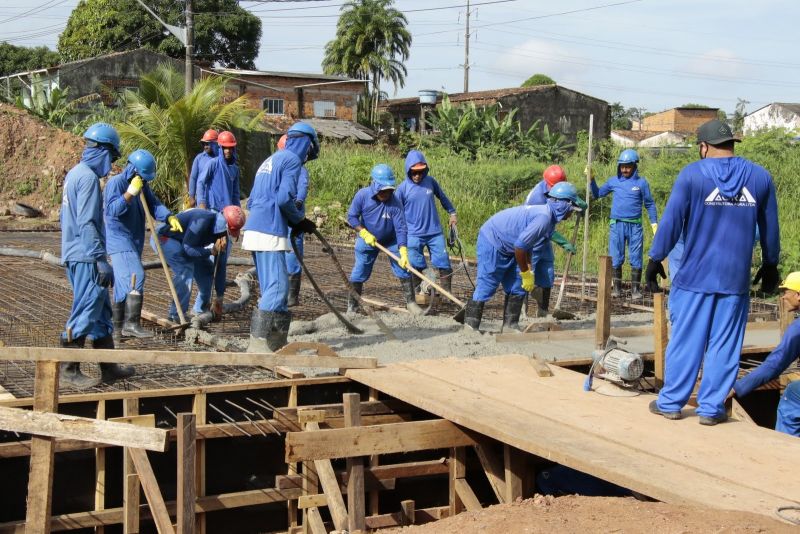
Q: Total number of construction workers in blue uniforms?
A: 14